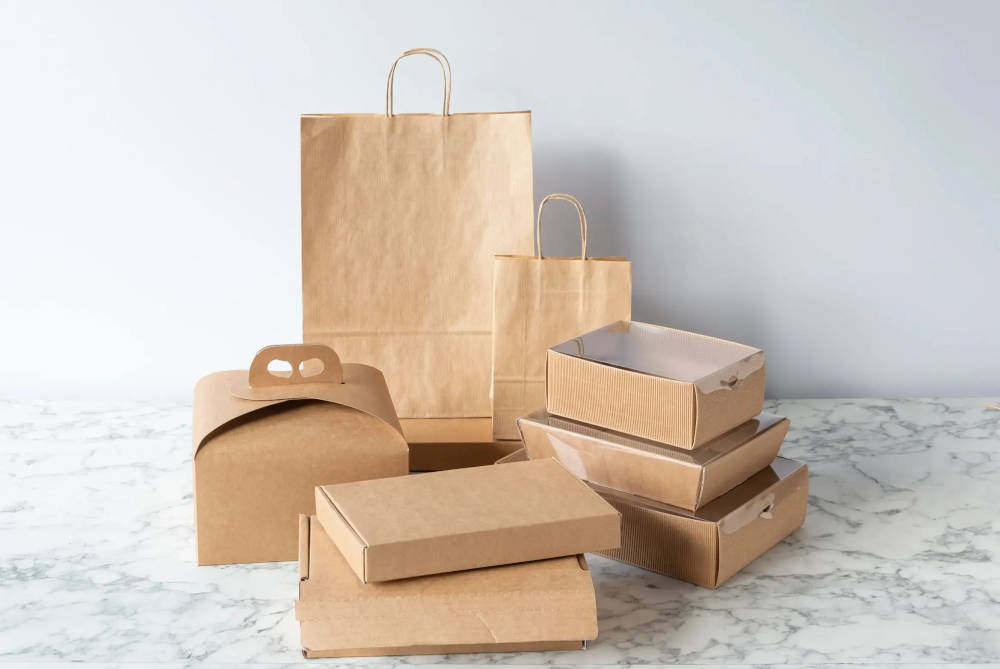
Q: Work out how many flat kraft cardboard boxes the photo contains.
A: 2